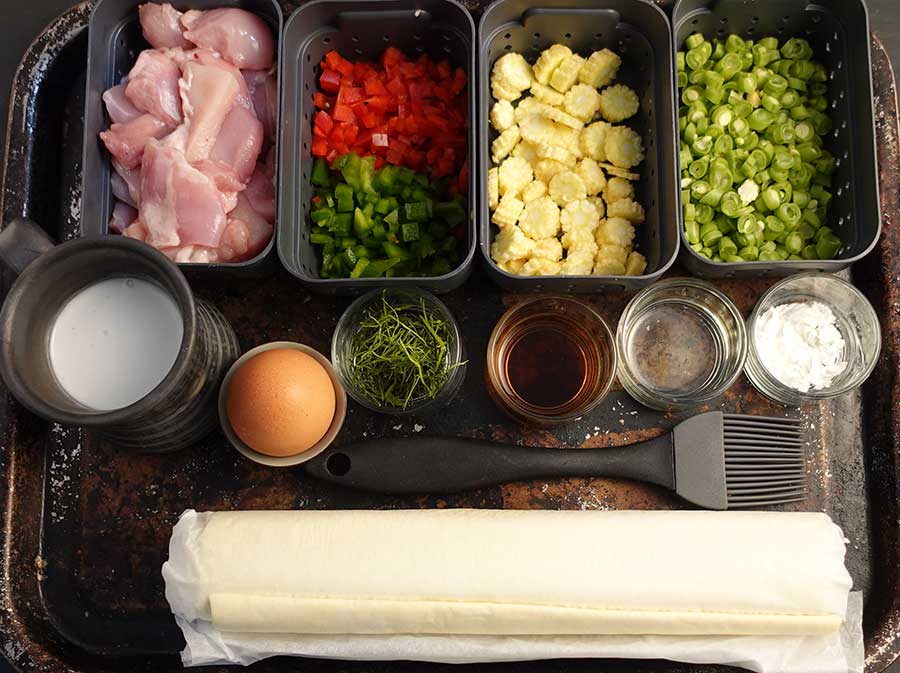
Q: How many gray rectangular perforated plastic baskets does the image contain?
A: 4